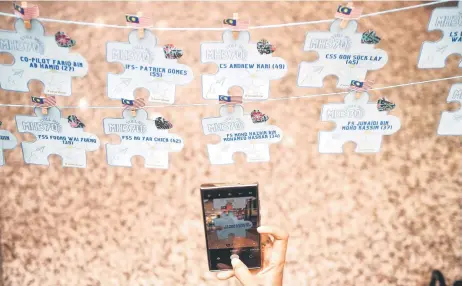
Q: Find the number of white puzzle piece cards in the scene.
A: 11